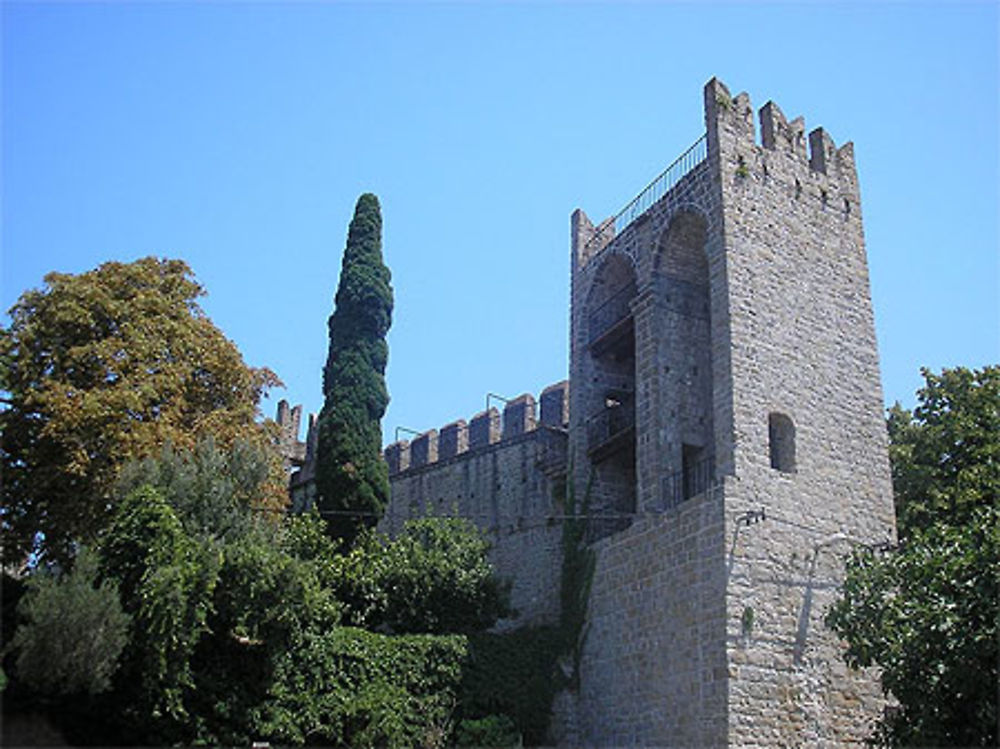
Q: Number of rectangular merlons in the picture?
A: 6